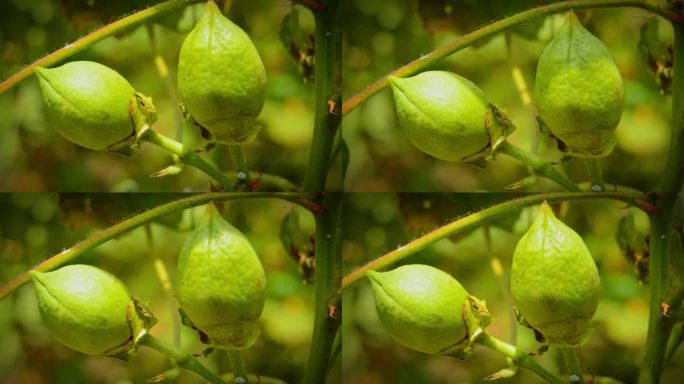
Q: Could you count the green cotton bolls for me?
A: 8